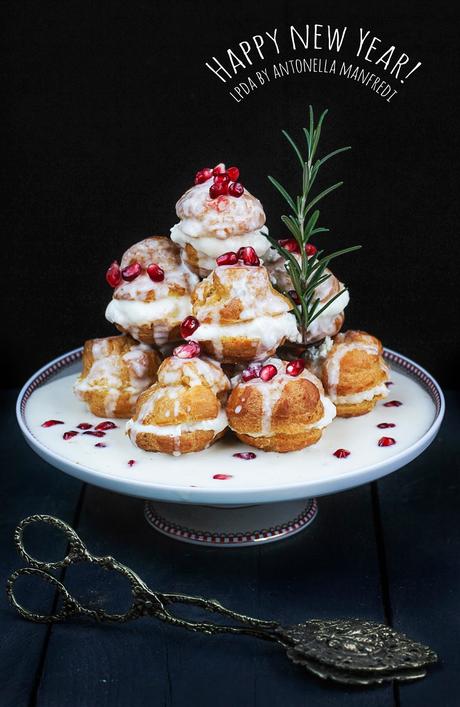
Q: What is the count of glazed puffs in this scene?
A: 8